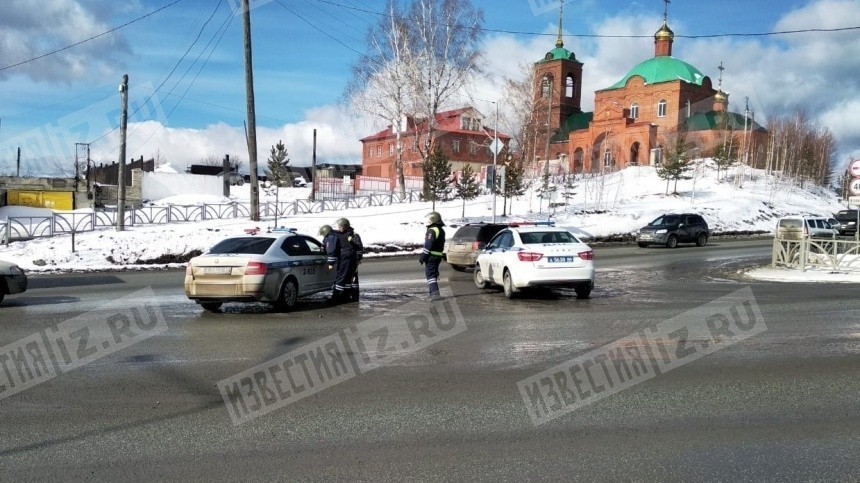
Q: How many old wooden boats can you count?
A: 0